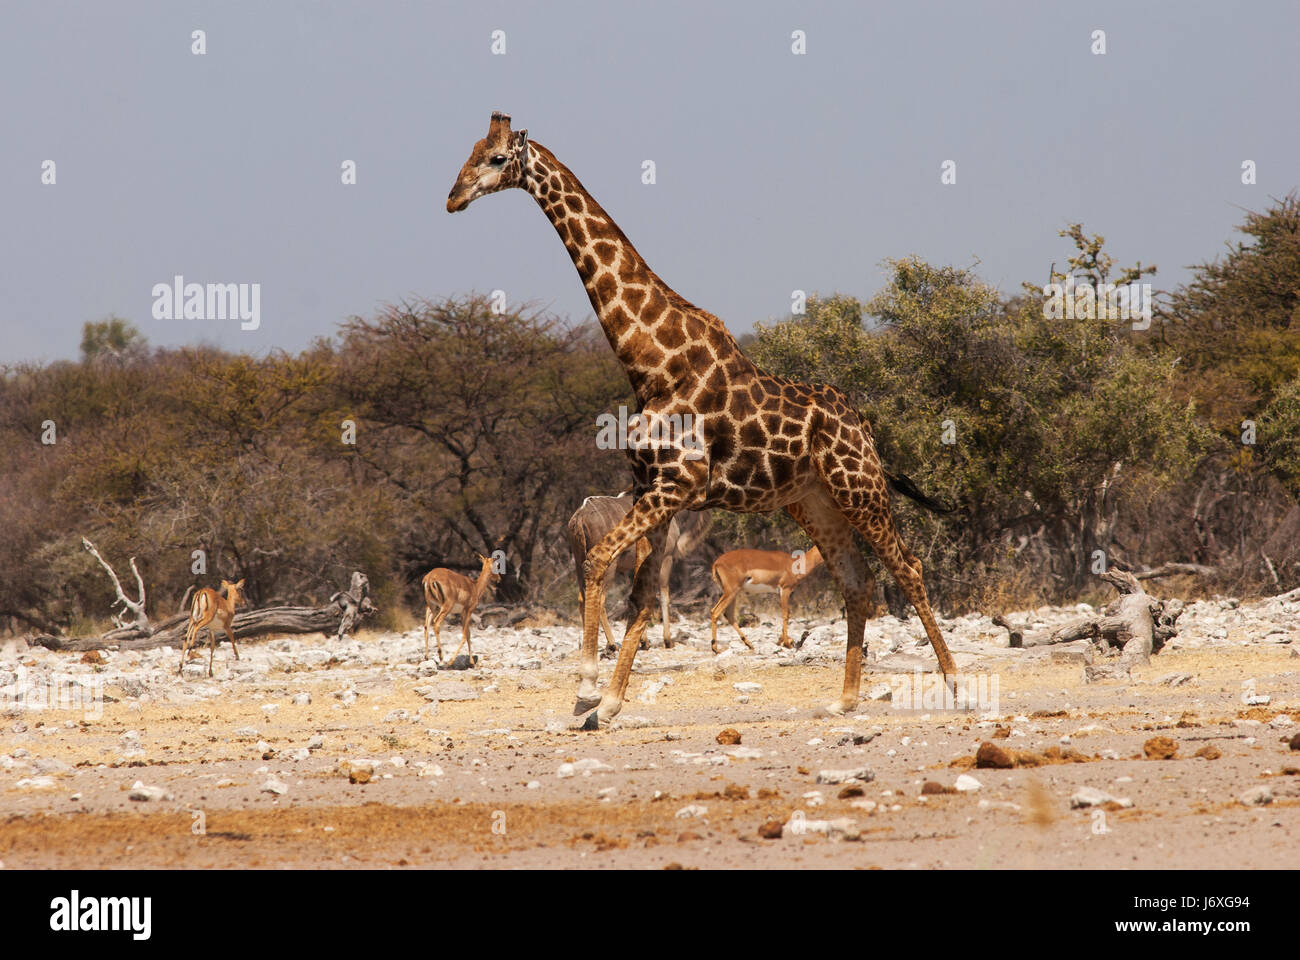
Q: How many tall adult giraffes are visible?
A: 1